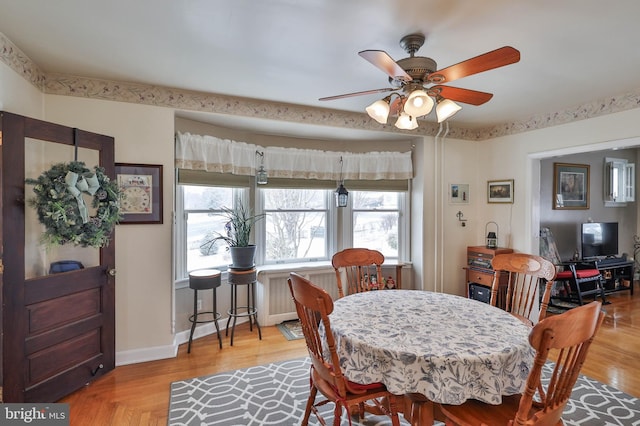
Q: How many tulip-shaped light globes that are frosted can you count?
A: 4